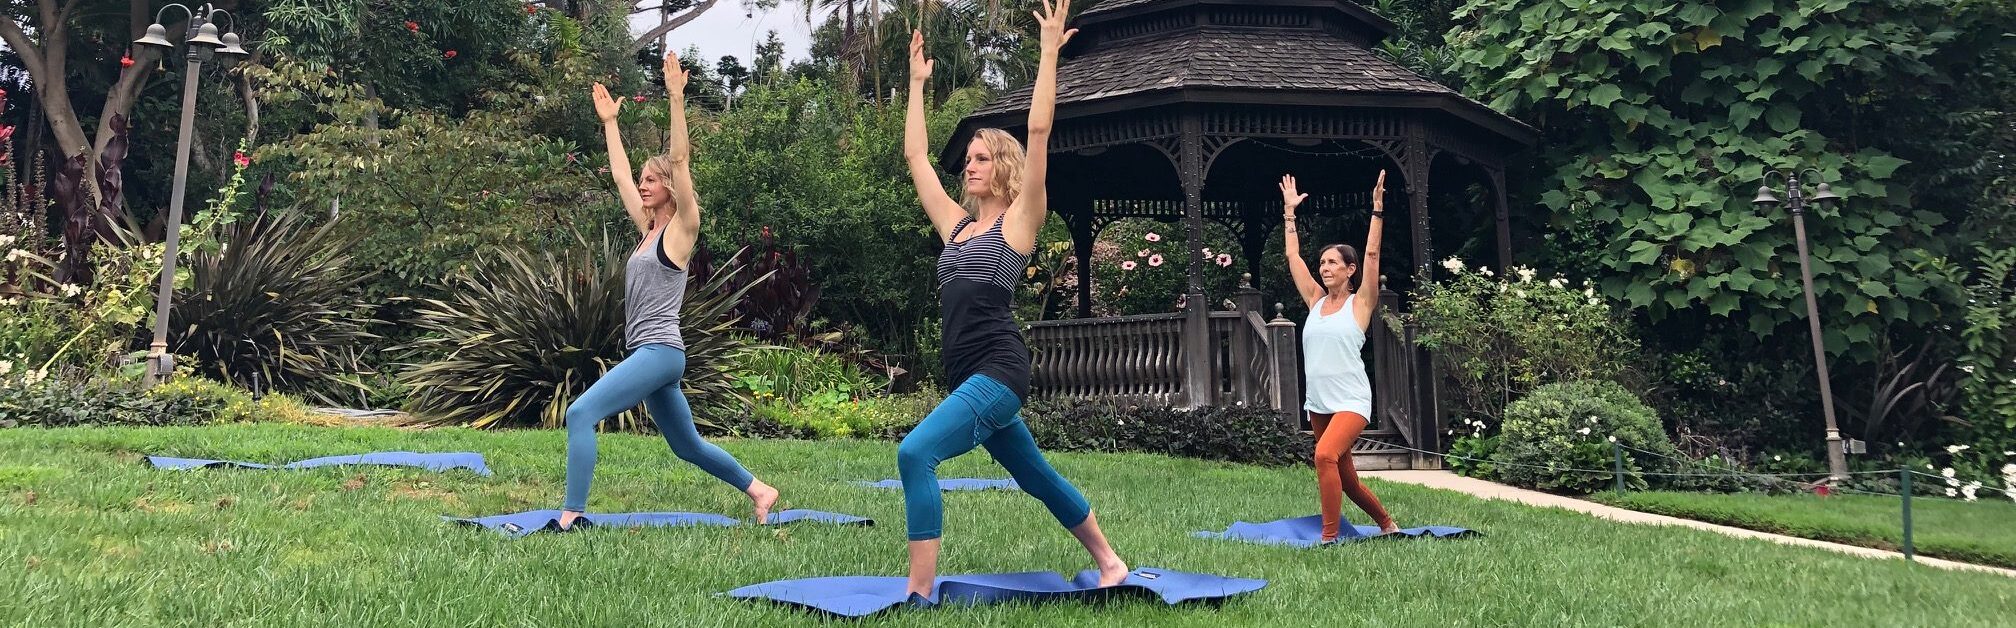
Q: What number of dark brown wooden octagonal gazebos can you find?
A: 1